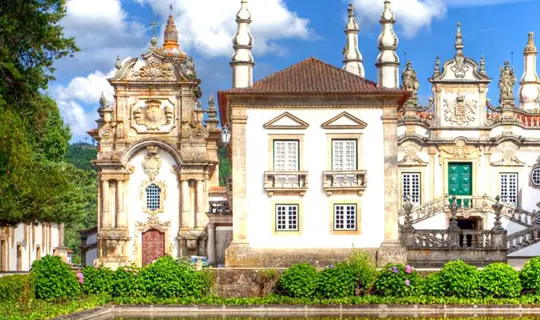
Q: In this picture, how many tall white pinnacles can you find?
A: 4